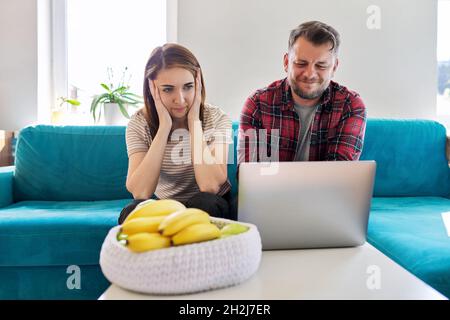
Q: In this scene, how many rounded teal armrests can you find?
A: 1